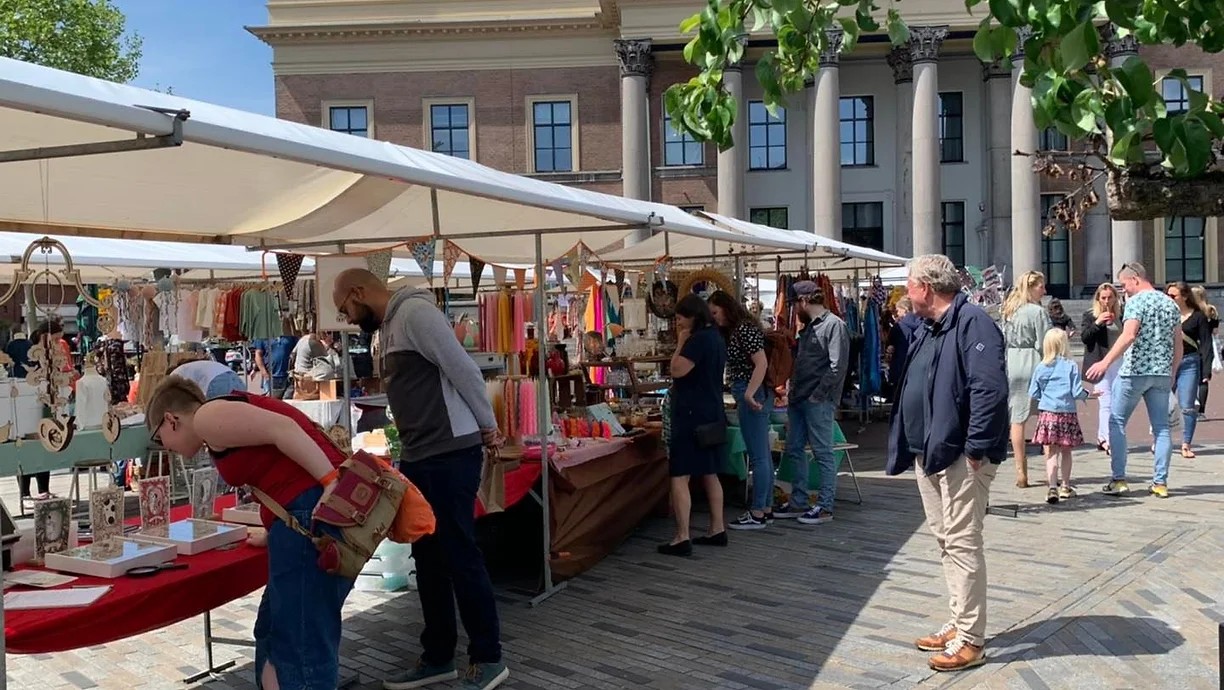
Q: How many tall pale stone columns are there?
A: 6